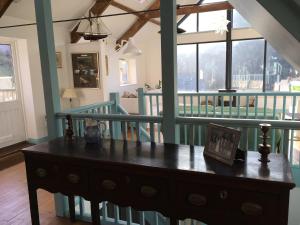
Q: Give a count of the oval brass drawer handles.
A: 6